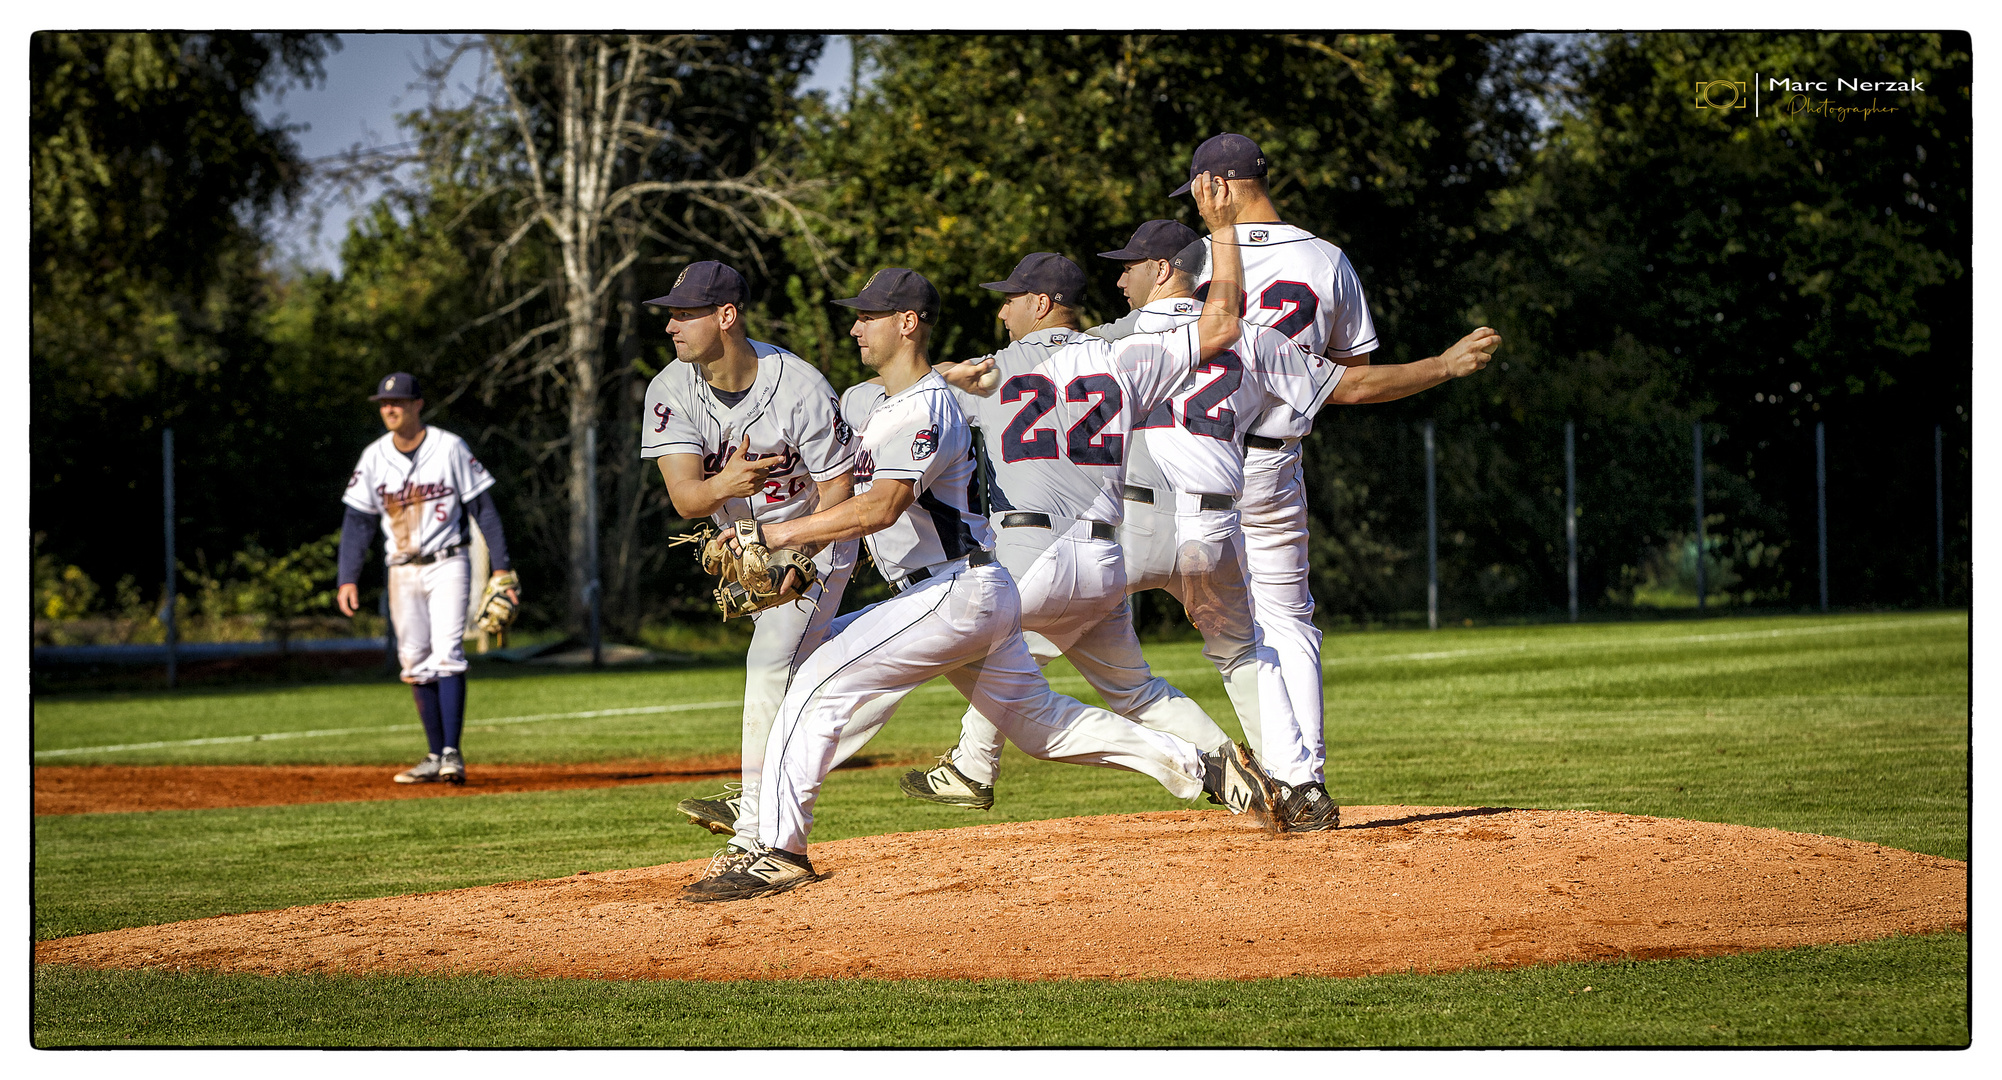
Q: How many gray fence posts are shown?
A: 7